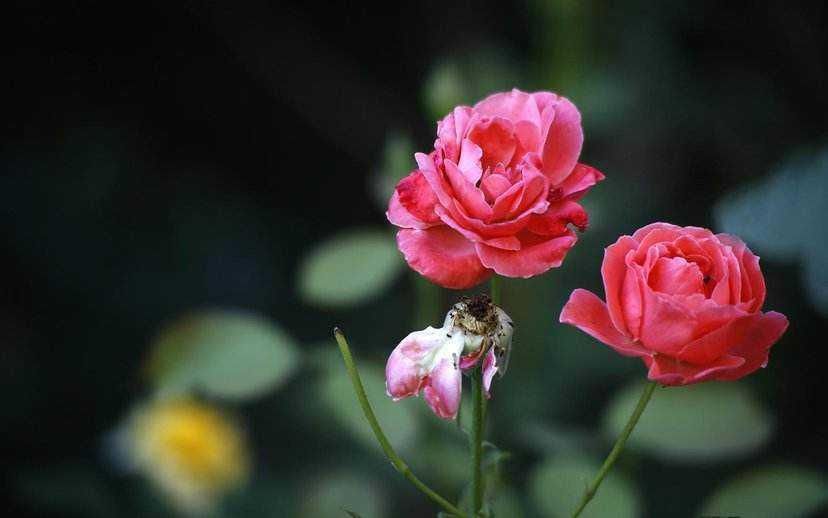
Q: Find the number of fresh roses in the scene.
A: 2